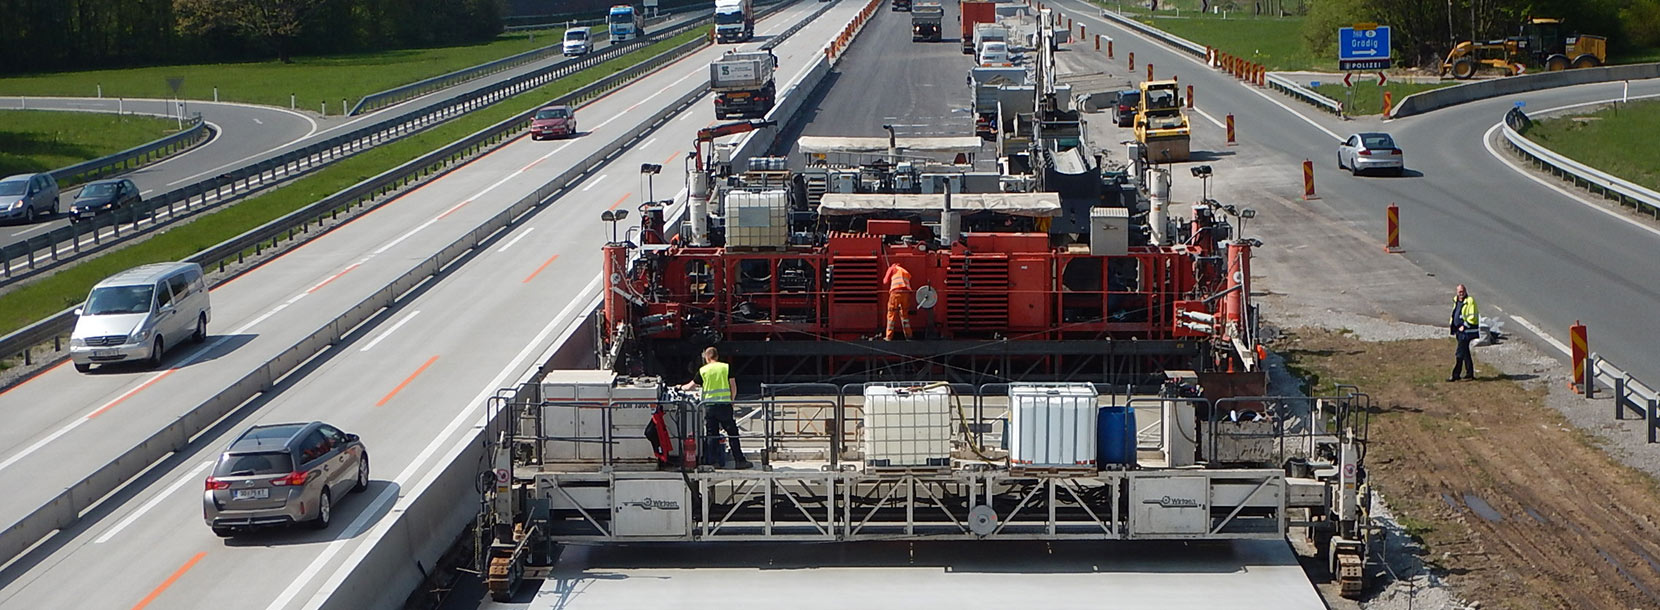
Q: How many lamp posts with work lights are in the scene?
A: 4